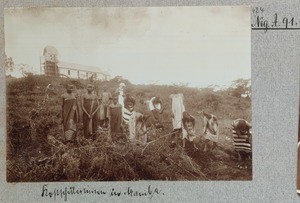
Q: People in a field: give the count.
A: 12